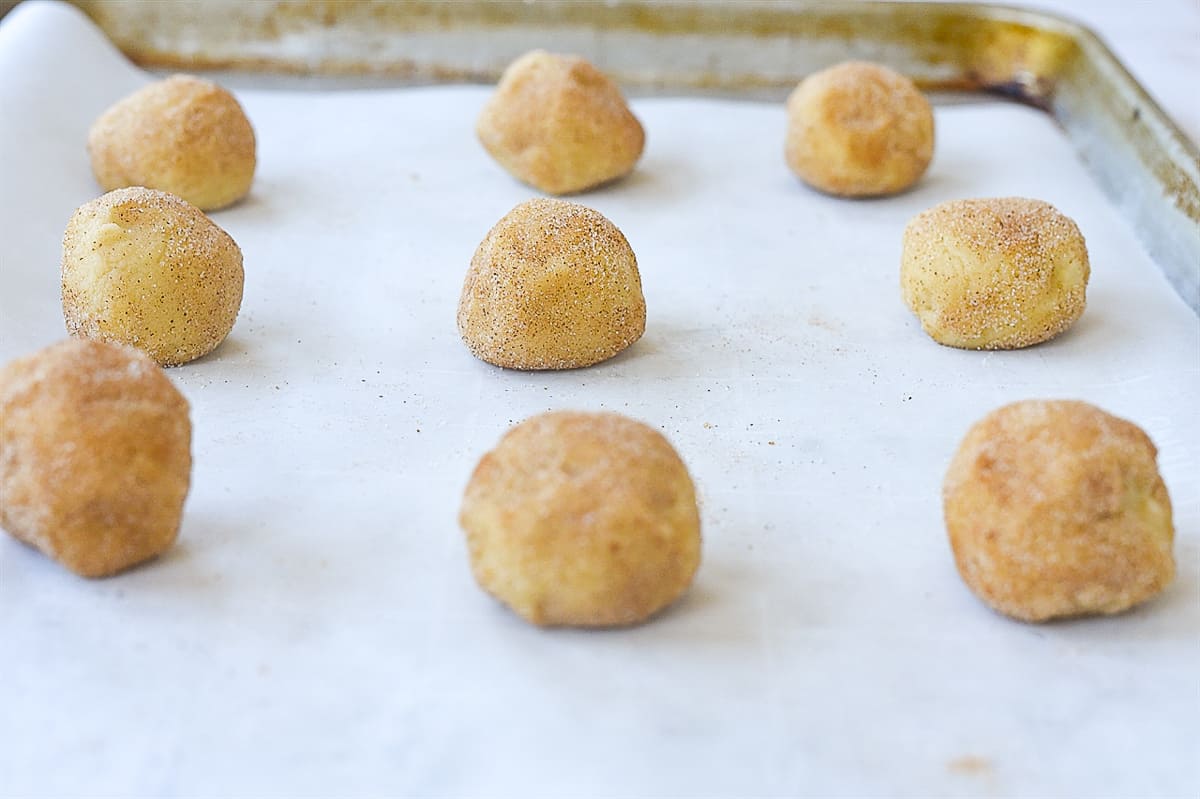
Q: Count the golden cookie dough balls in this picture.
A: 9